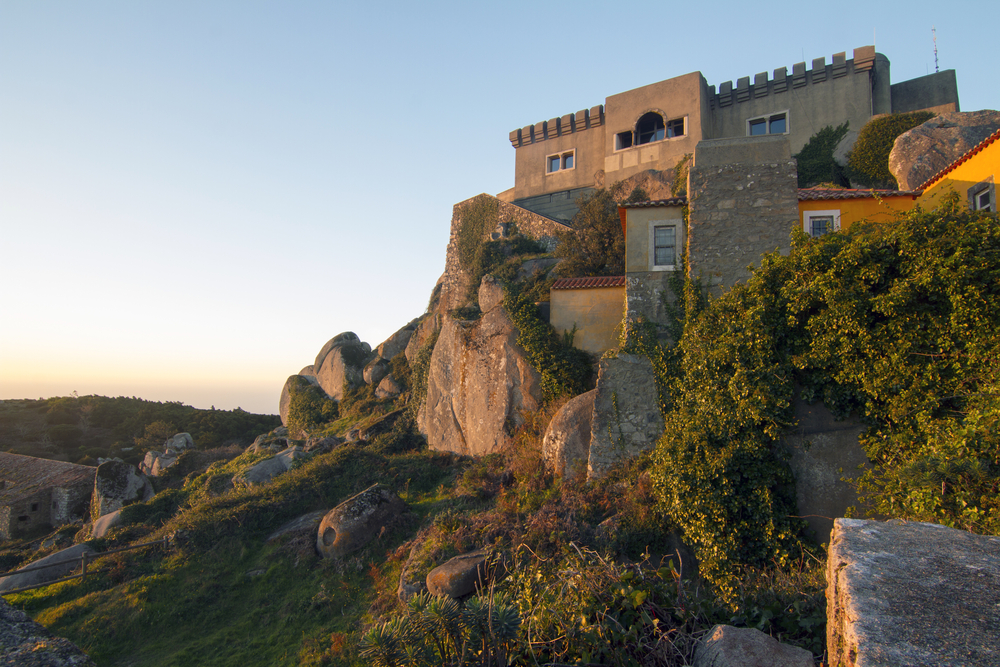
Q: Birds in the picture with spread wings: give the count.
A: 0